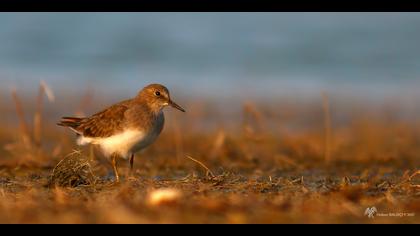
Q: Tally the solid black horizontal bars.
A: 2